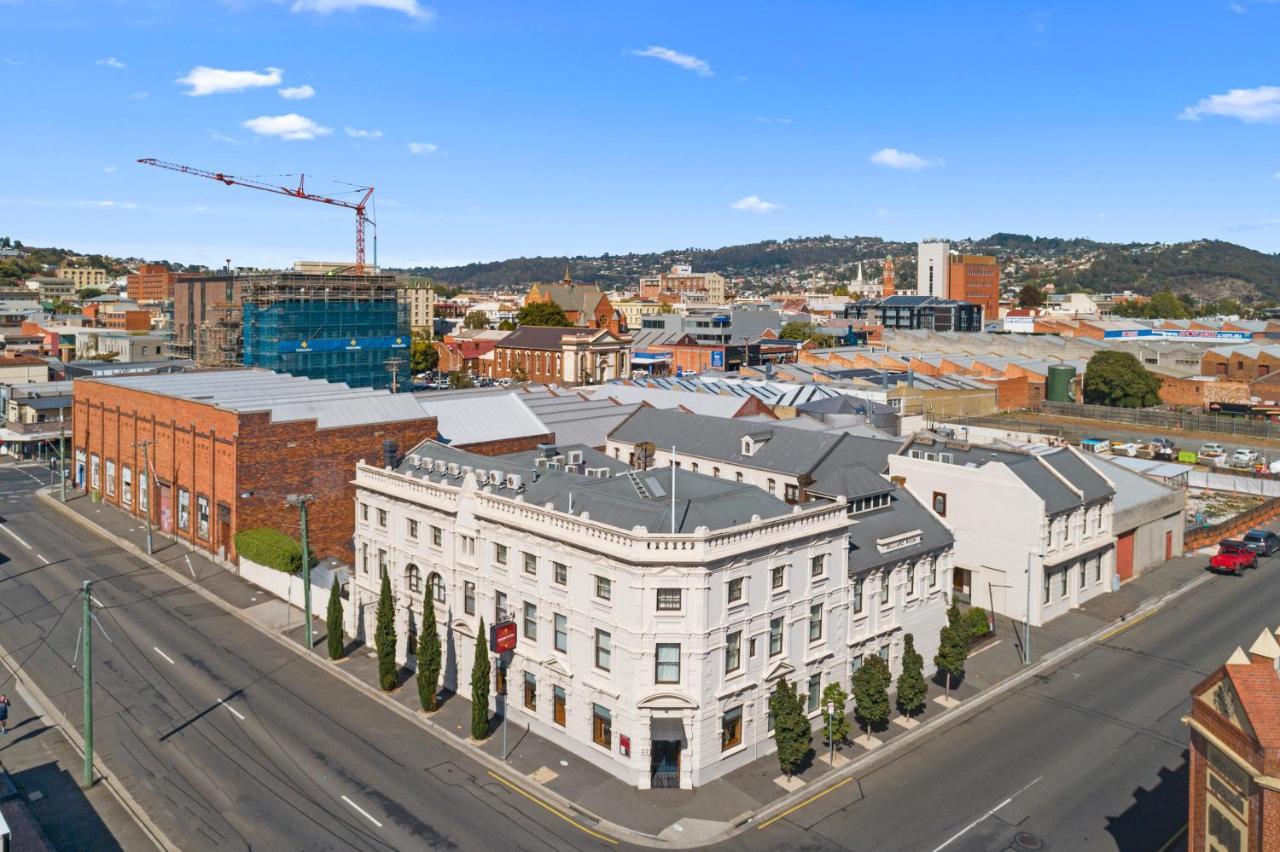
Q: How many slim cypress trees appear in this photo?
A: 4